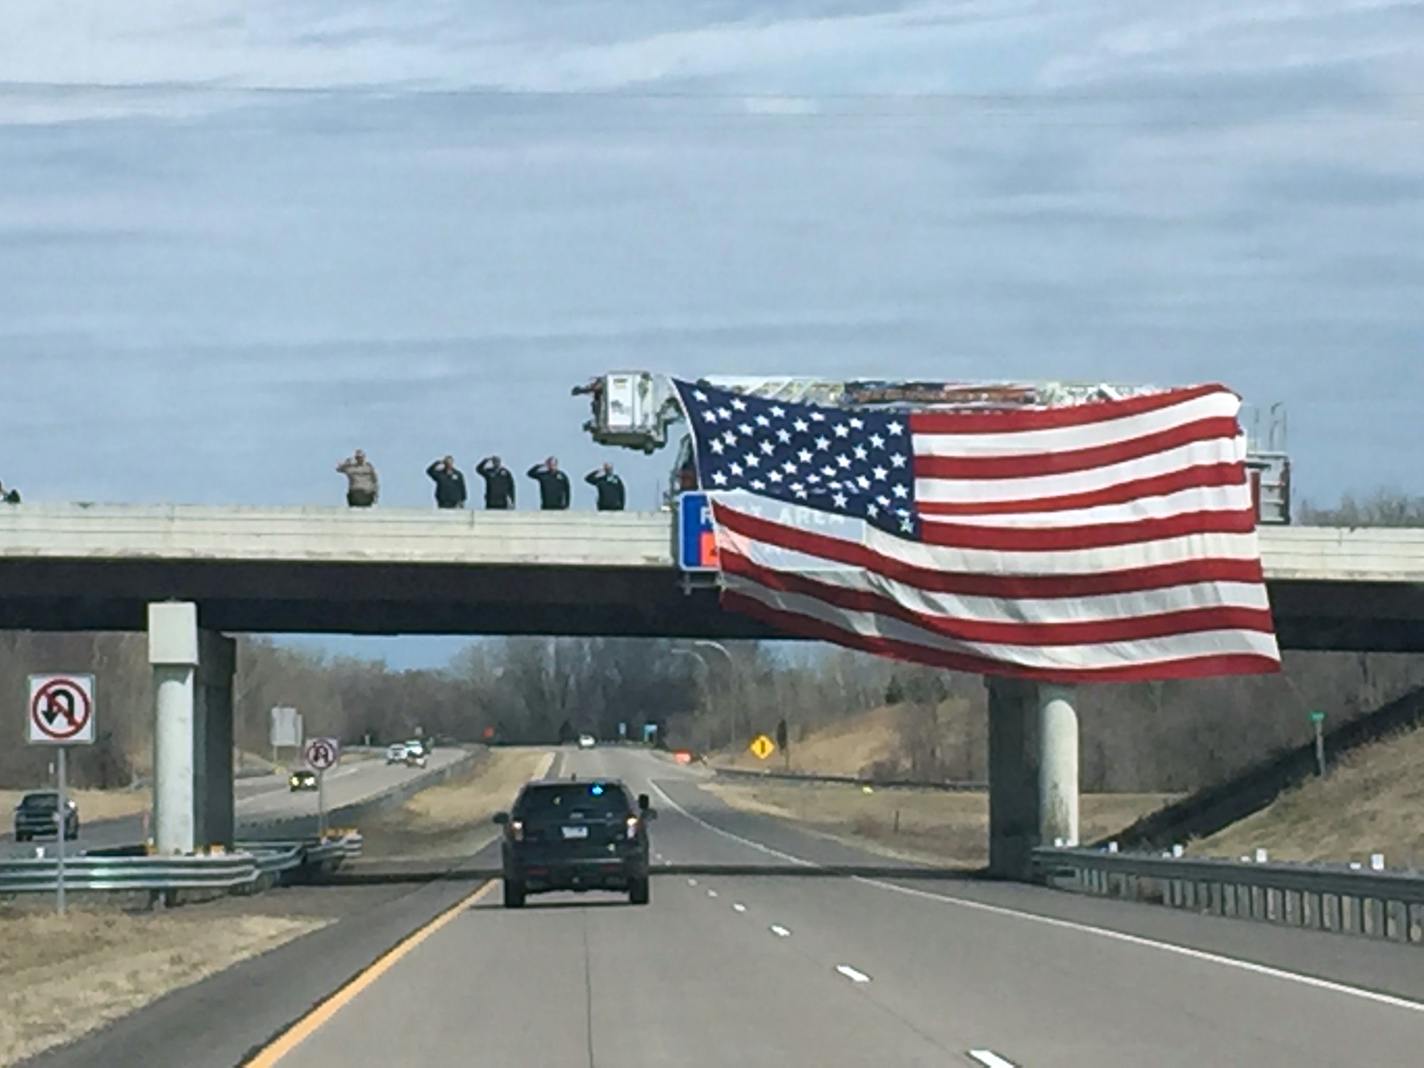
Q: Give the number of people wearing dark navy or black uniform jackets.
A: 4